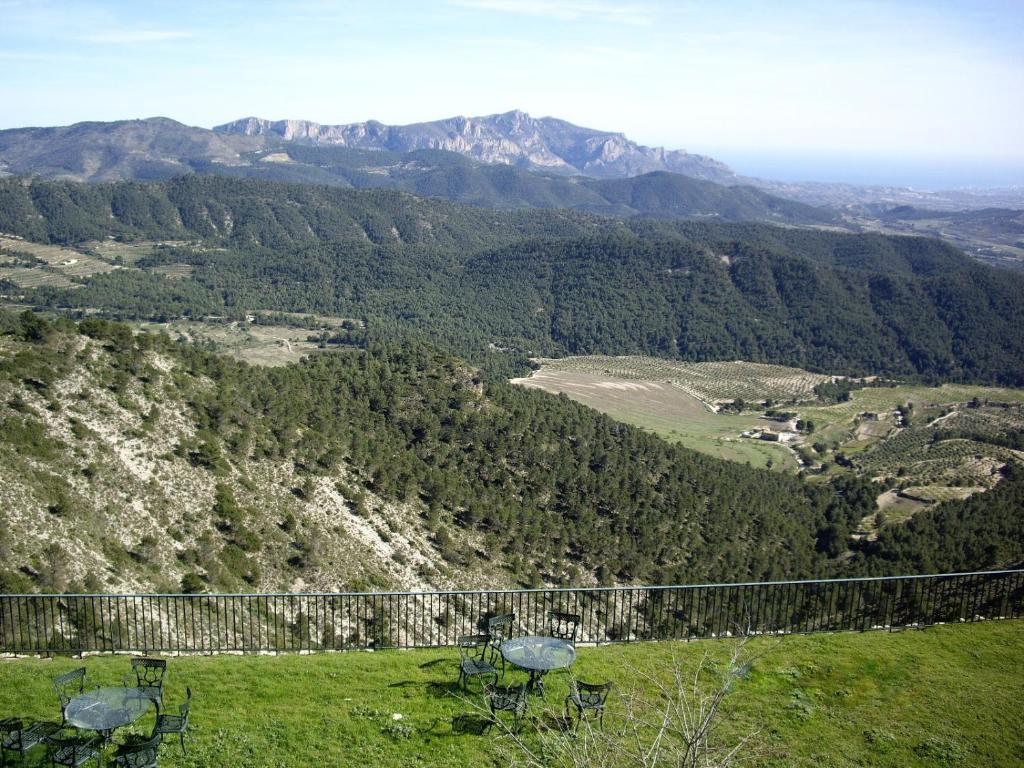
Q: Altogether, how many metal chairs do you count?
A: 11